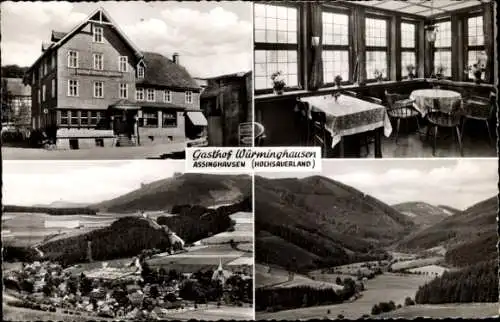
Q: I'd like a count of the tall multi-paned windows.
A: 6